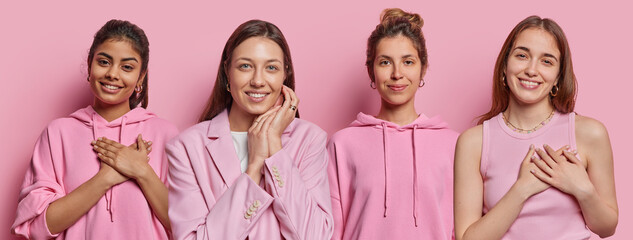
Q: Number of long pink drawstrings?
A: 4